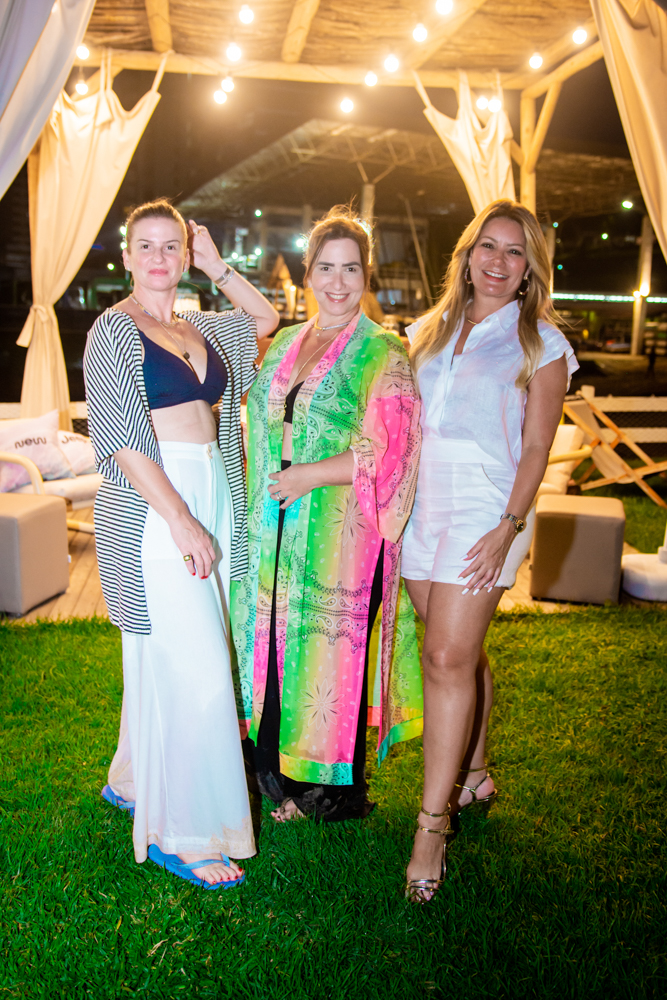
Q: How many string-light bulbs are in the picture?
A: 15